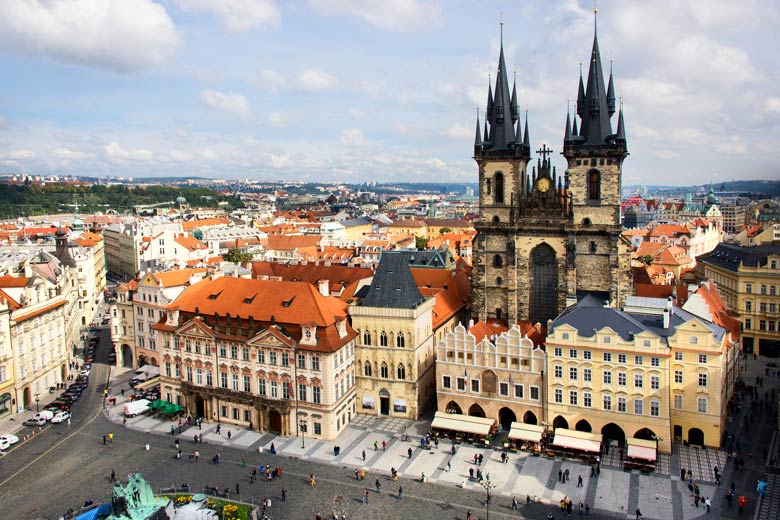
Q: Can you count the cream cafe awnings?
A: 4